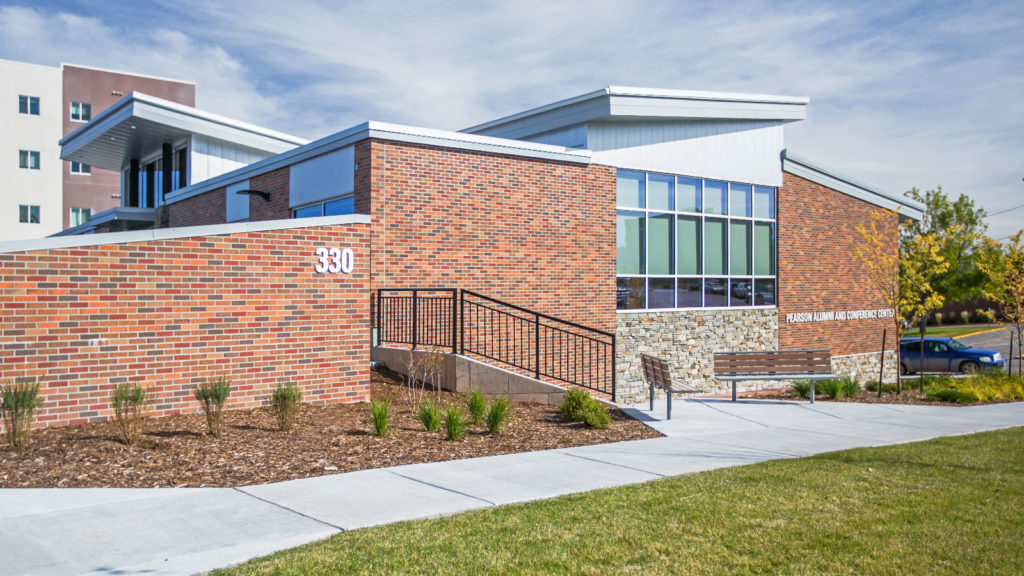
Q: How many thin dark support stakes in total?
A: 3